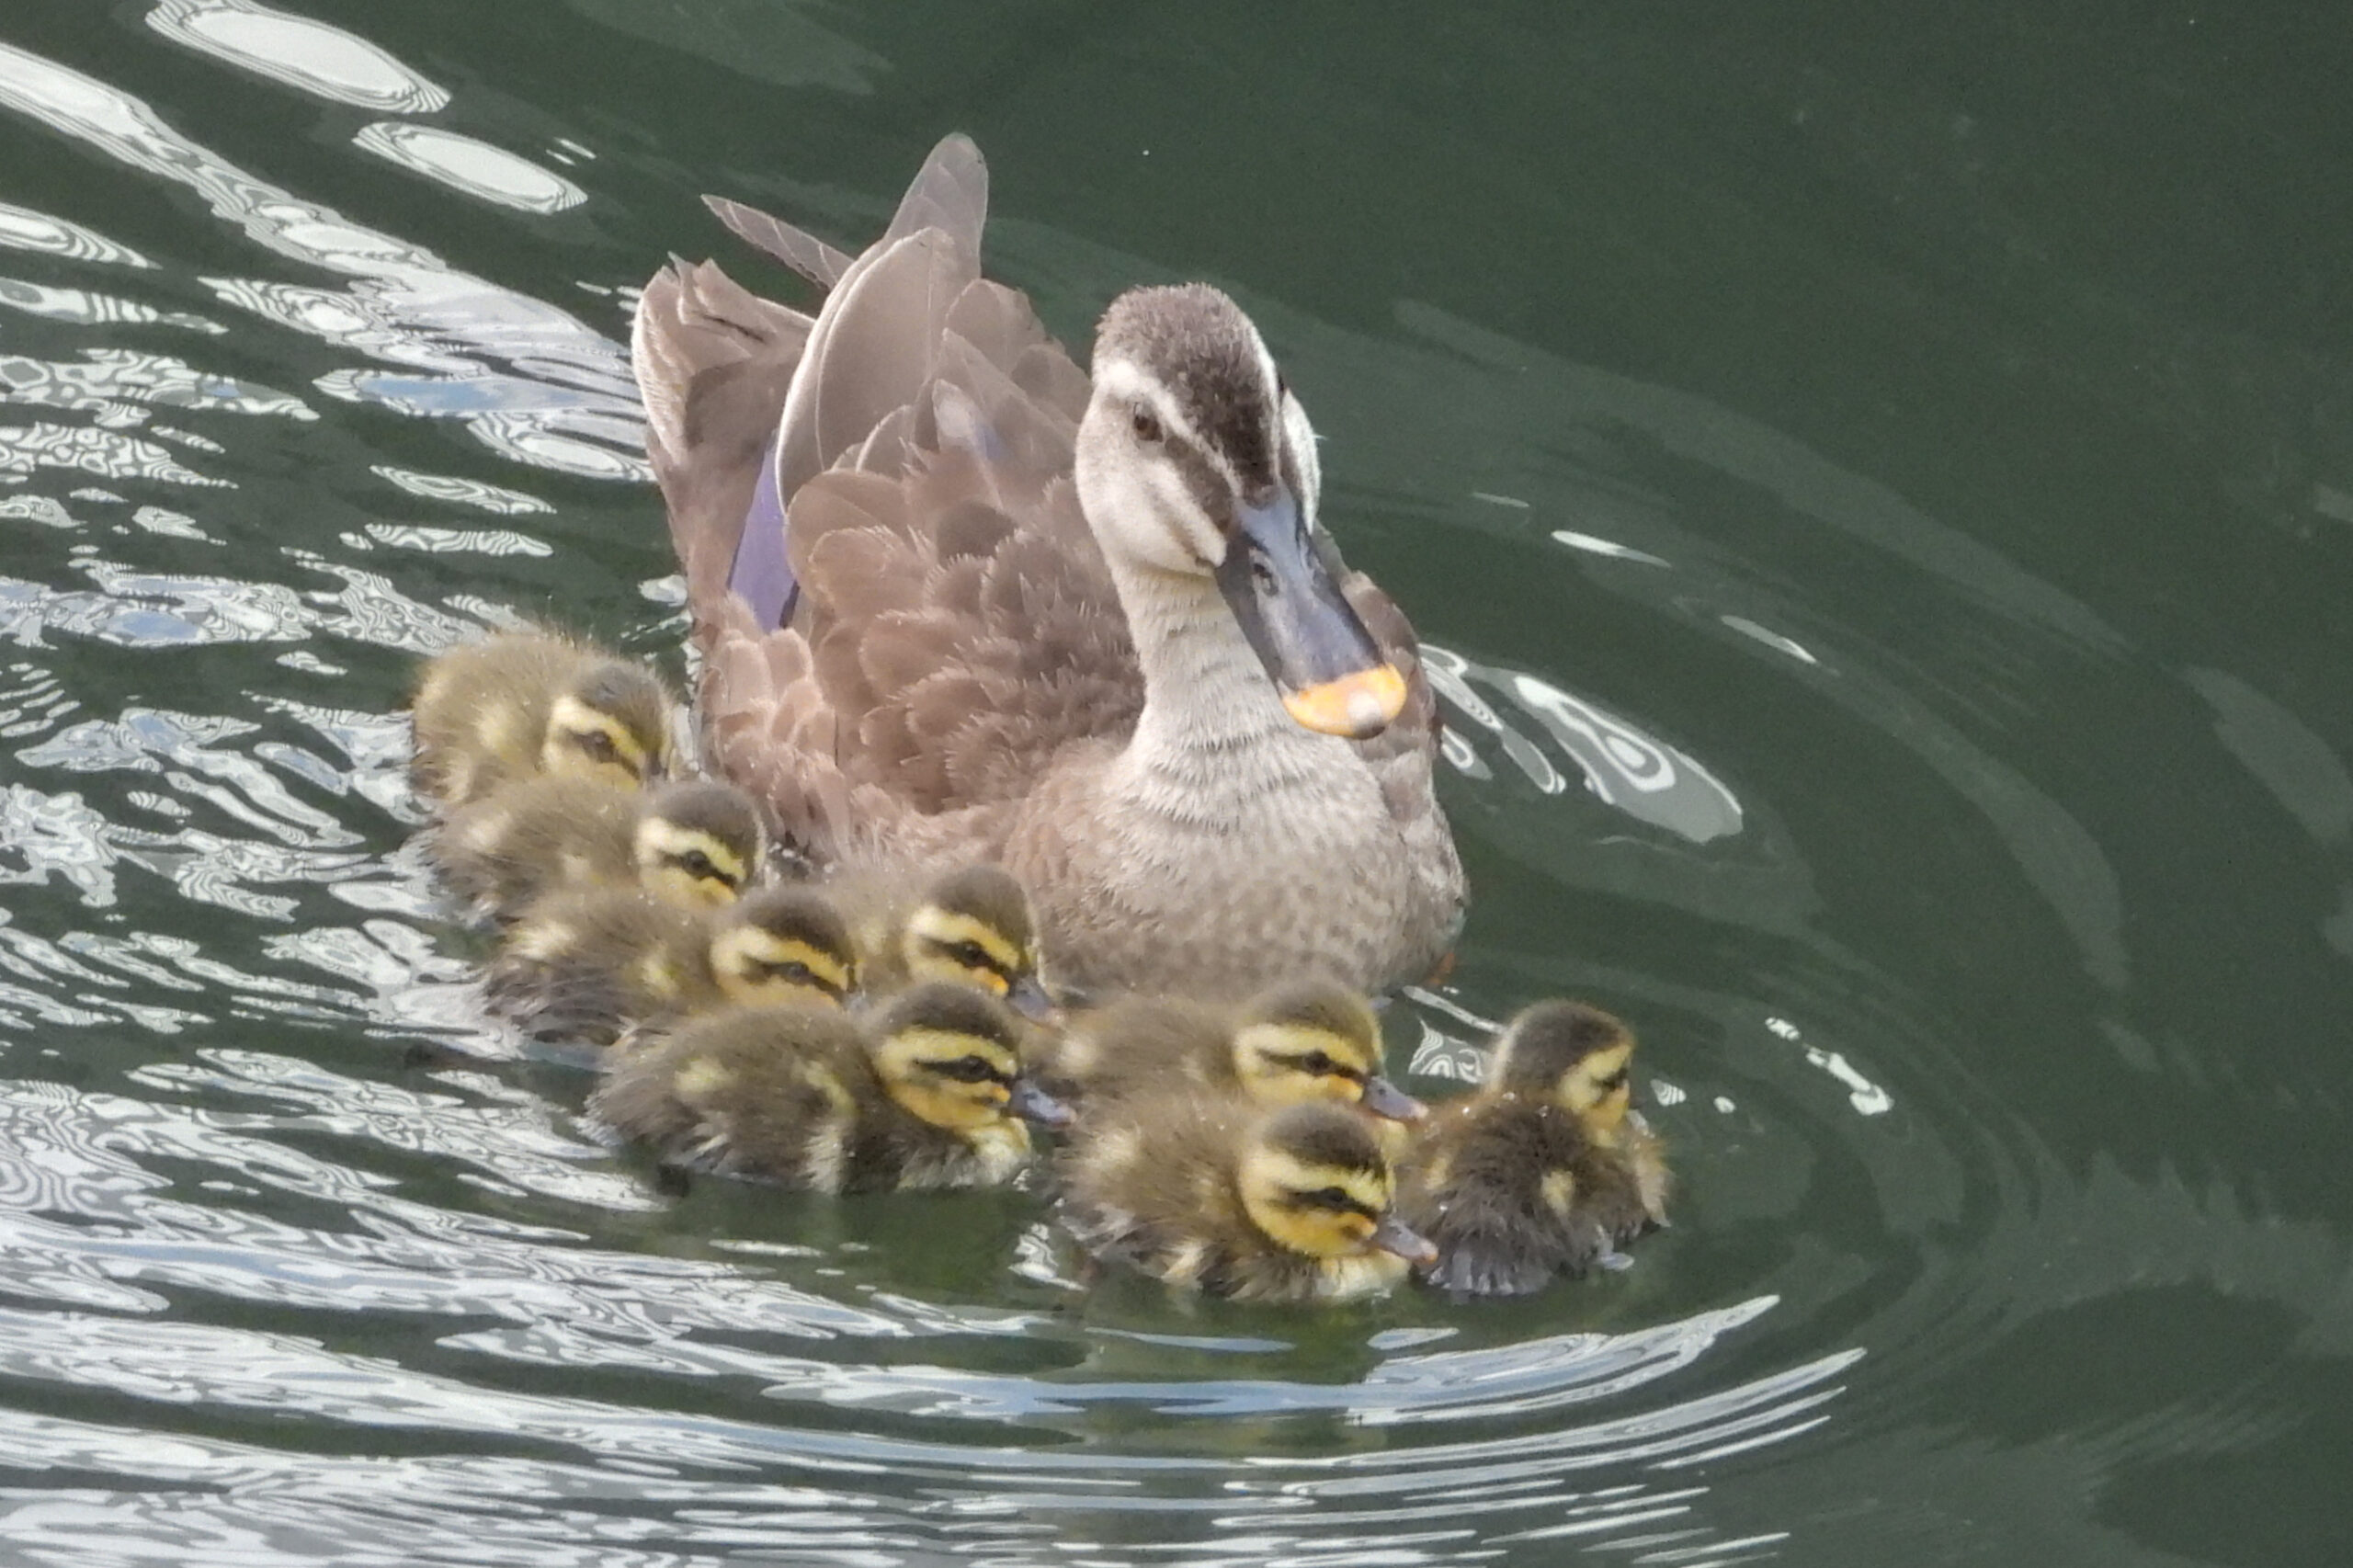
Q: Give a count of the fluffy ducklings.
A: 8